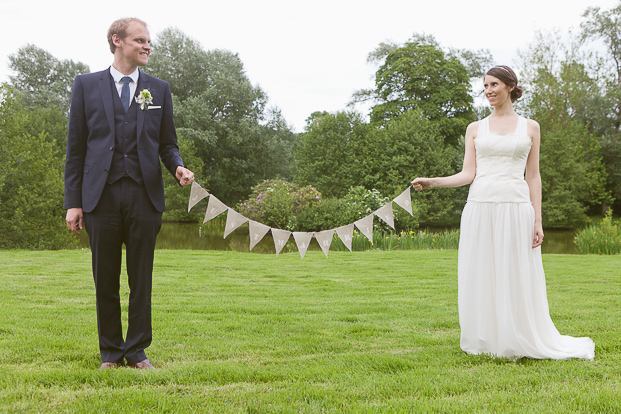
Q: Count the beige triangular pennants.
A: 11